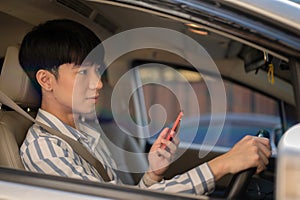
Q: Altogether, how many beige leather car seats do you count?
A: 1